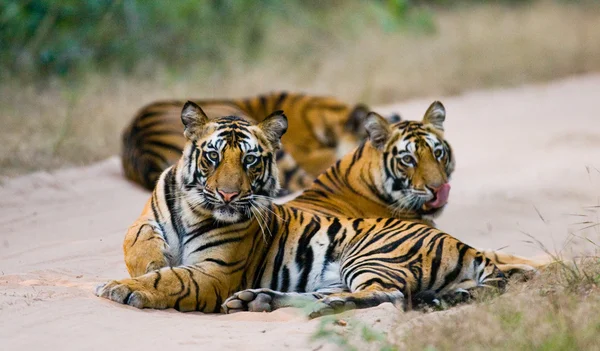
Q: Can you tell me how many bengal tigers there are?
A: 3